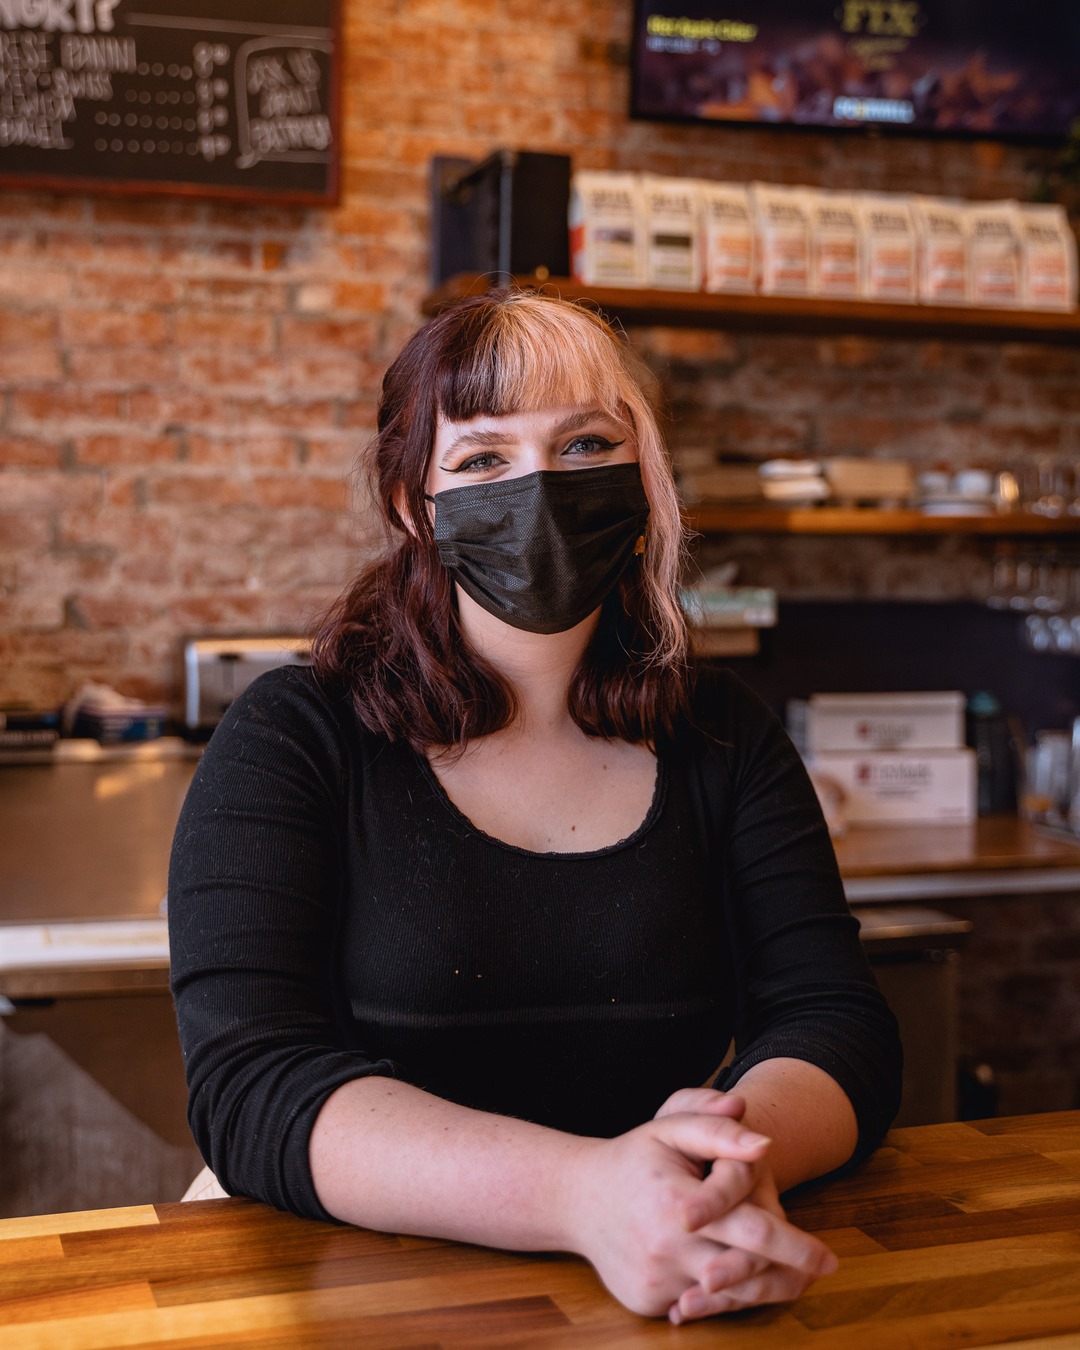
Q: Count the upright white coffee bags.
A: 9